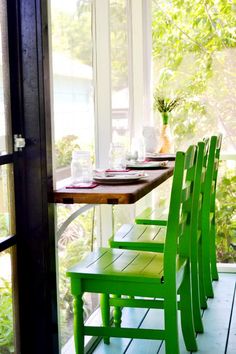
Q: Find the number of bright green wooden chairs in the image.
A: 3